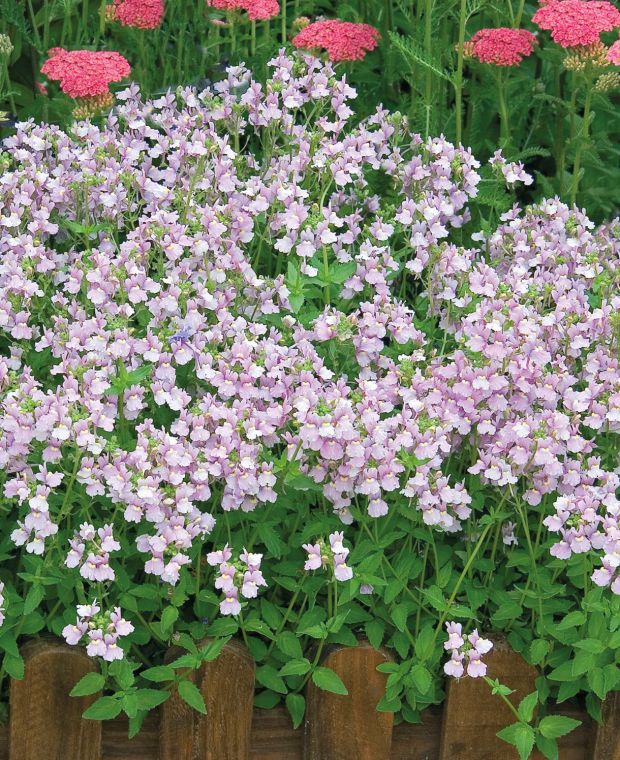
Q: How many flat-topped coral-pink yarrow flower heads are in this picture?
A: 7